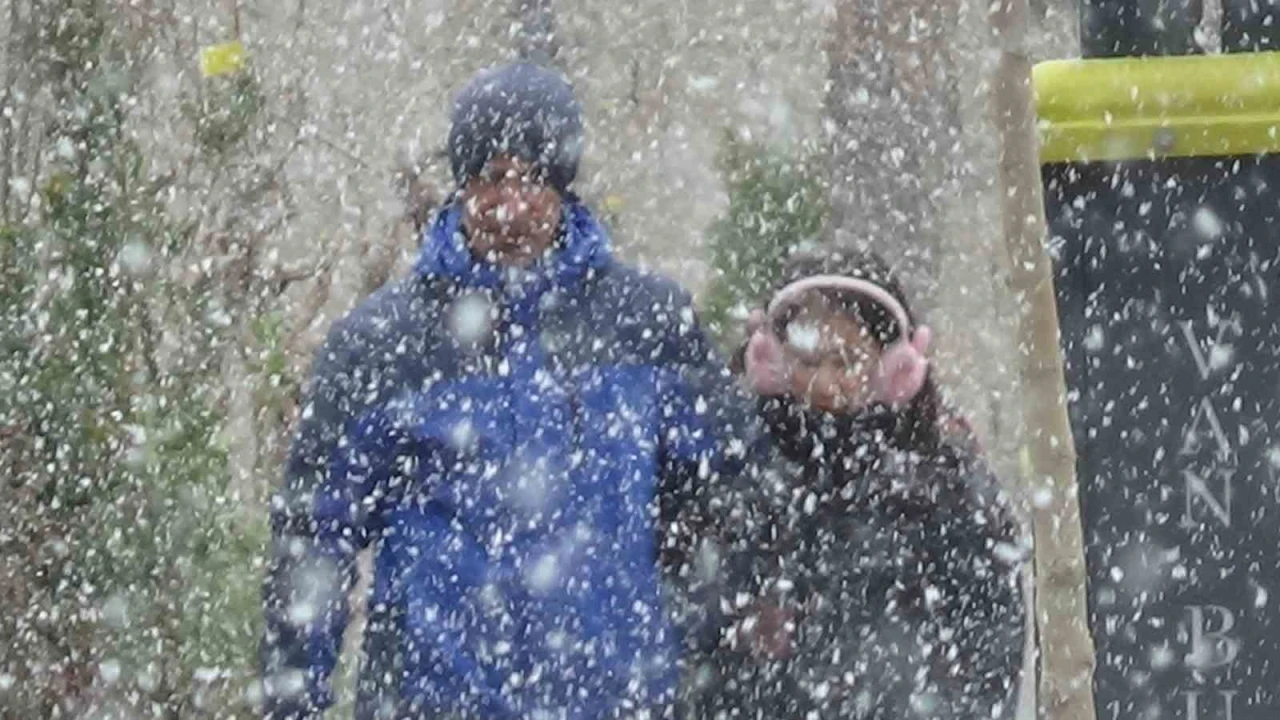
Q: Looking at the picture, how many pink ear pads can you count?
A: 2